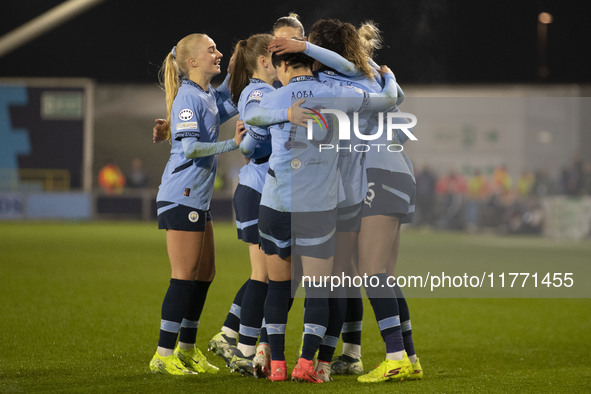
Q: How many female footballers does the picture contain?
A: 6